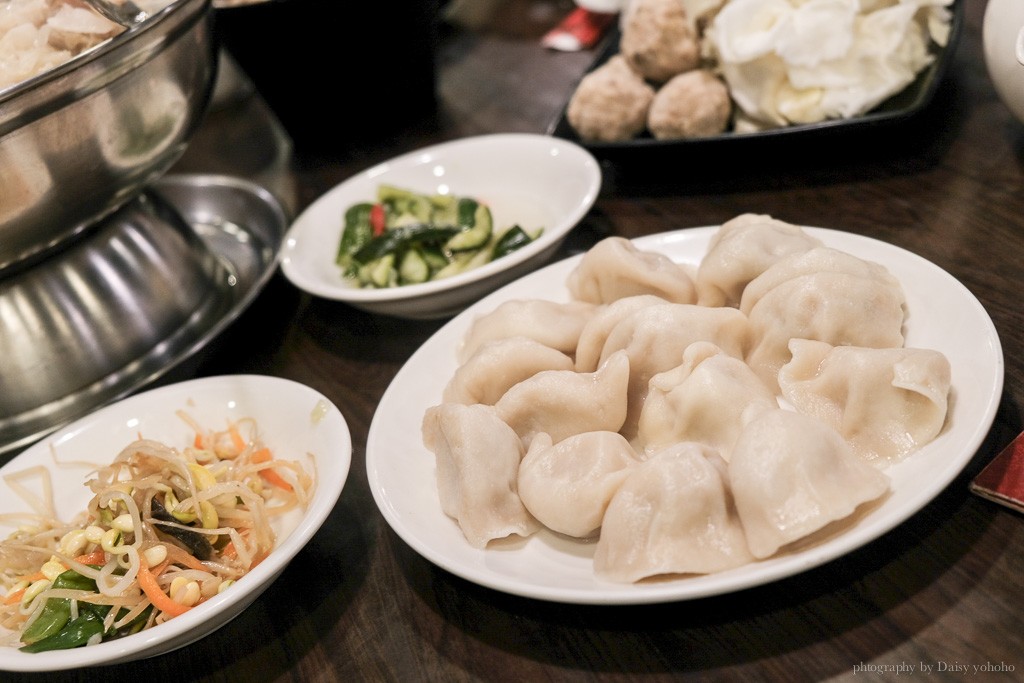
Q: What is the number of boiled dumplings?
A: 13